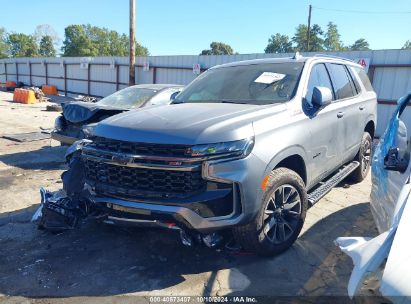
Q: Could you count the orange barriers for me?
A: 3